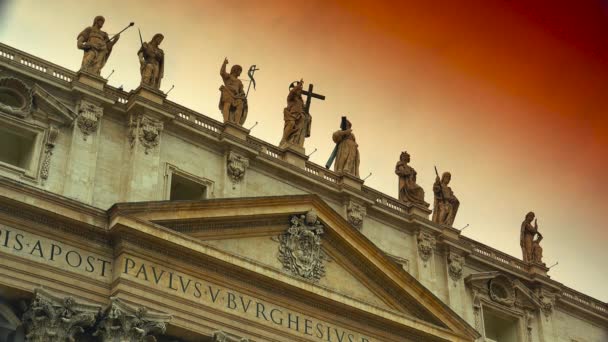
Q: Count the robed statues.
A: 8